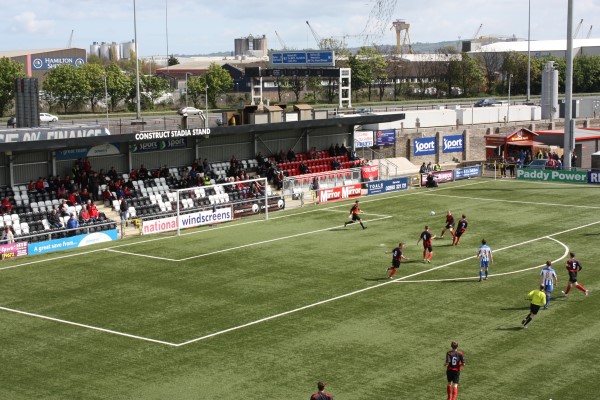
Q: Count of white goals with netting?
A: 1